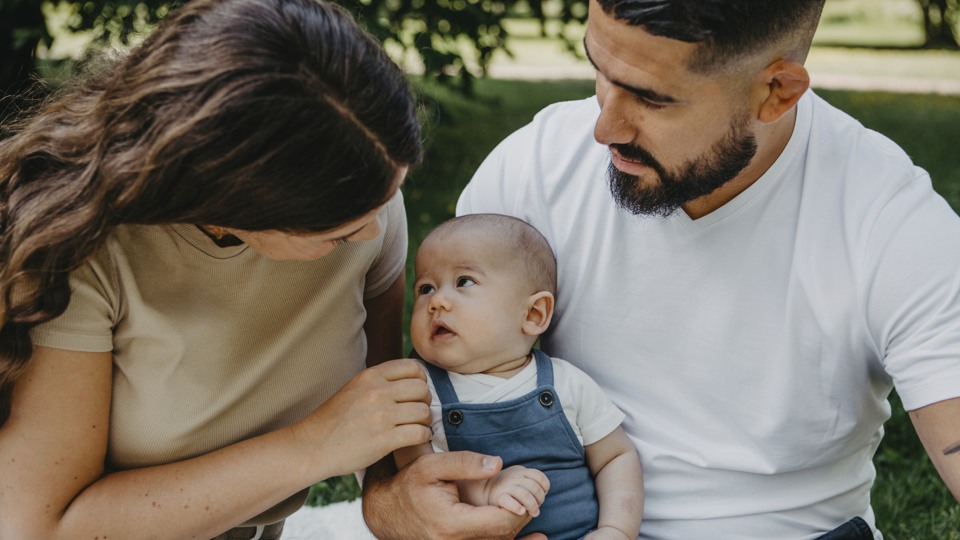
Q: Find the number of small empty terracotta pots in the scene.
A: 0